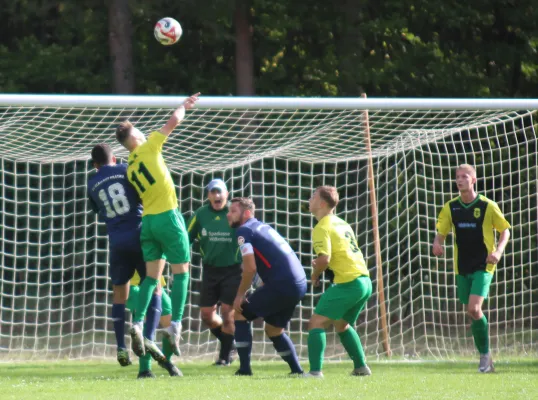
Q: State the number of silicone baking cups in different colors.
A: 0